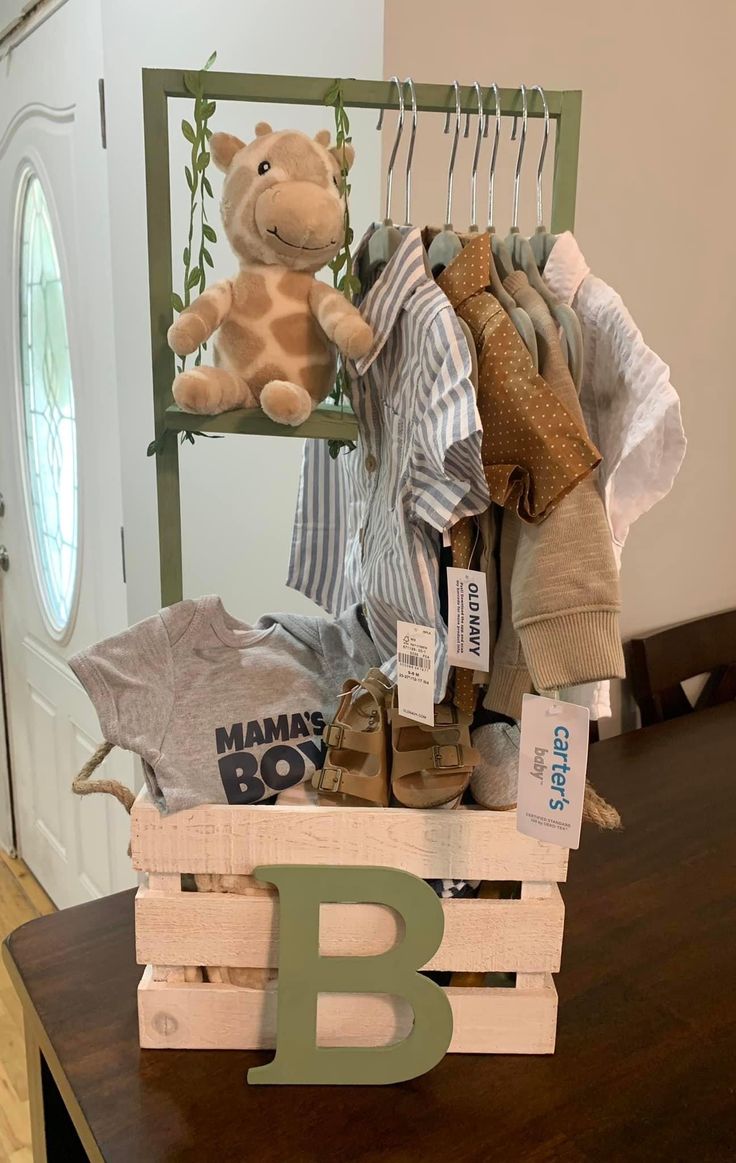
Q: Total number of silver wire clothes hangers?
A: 7